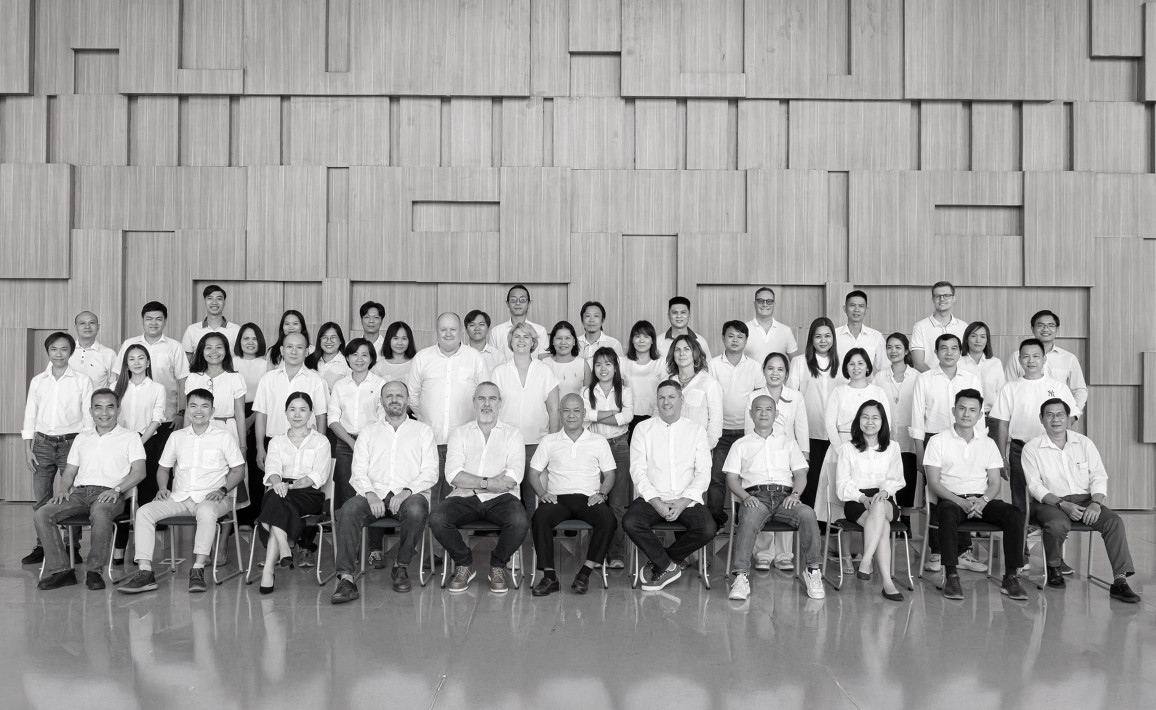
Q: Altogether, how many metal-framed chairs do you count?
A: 11